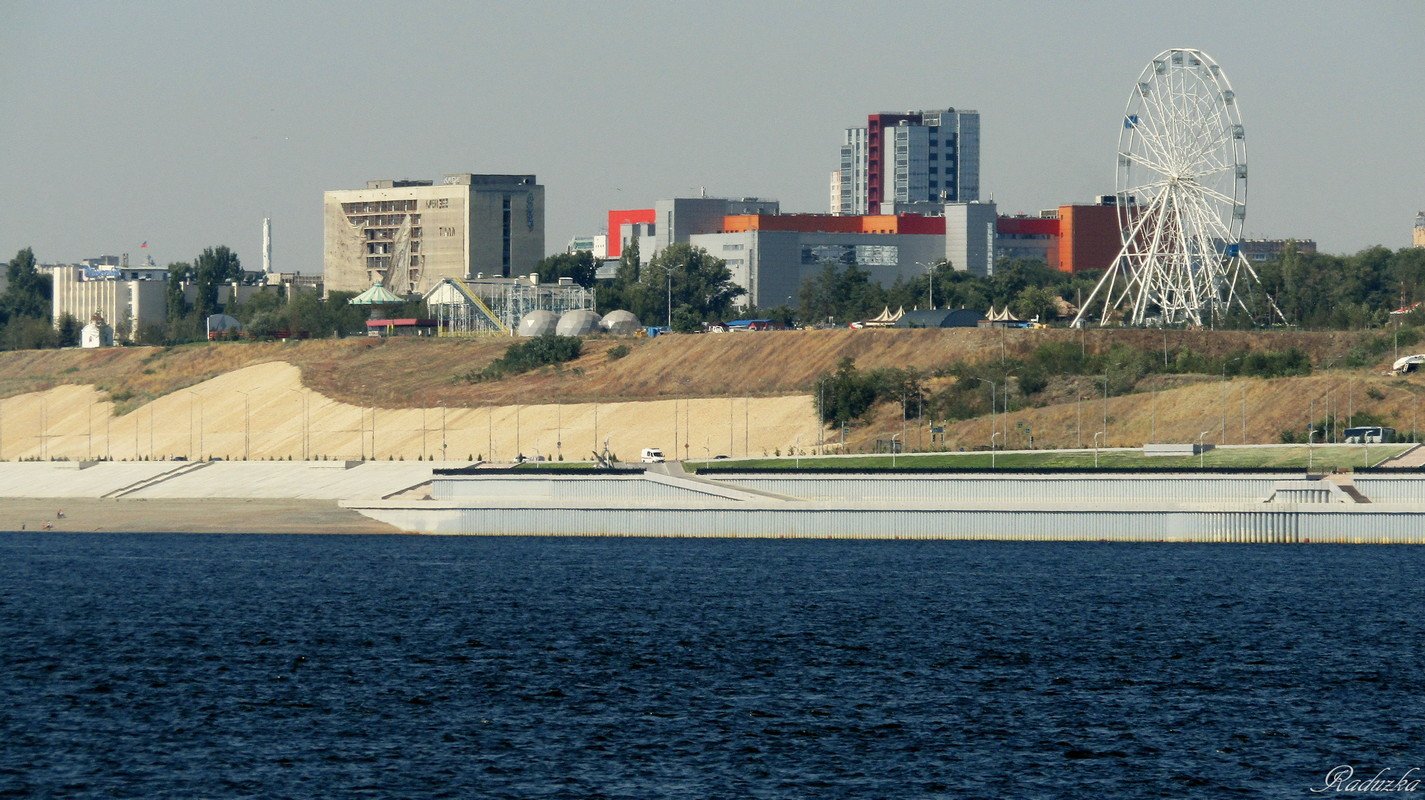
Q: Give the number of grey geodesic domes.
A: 3